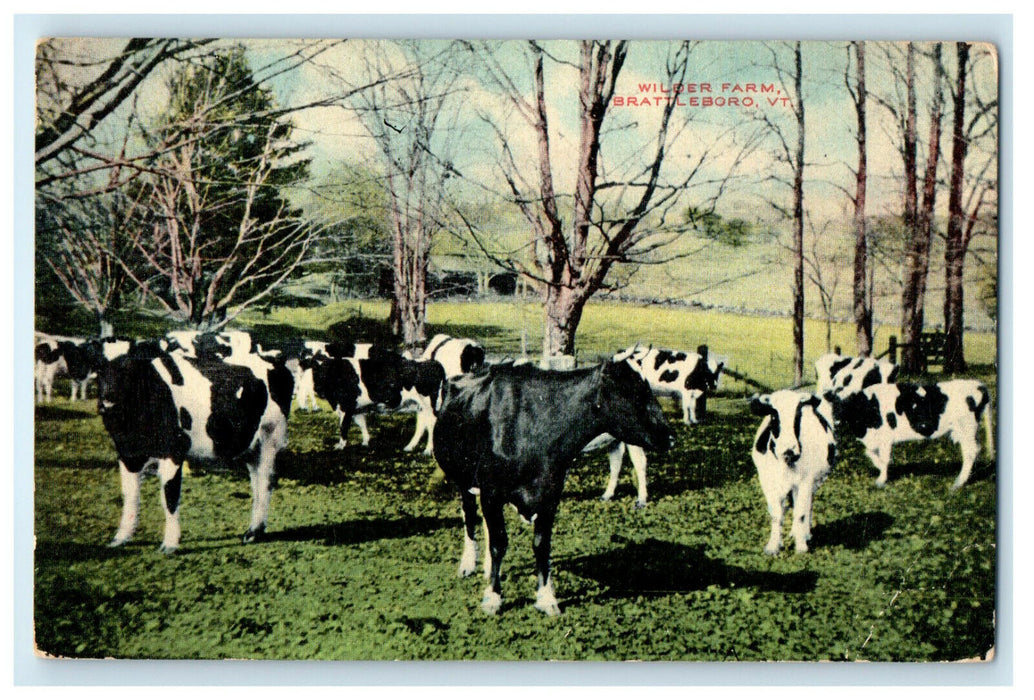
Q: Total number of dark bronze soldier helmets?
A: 0